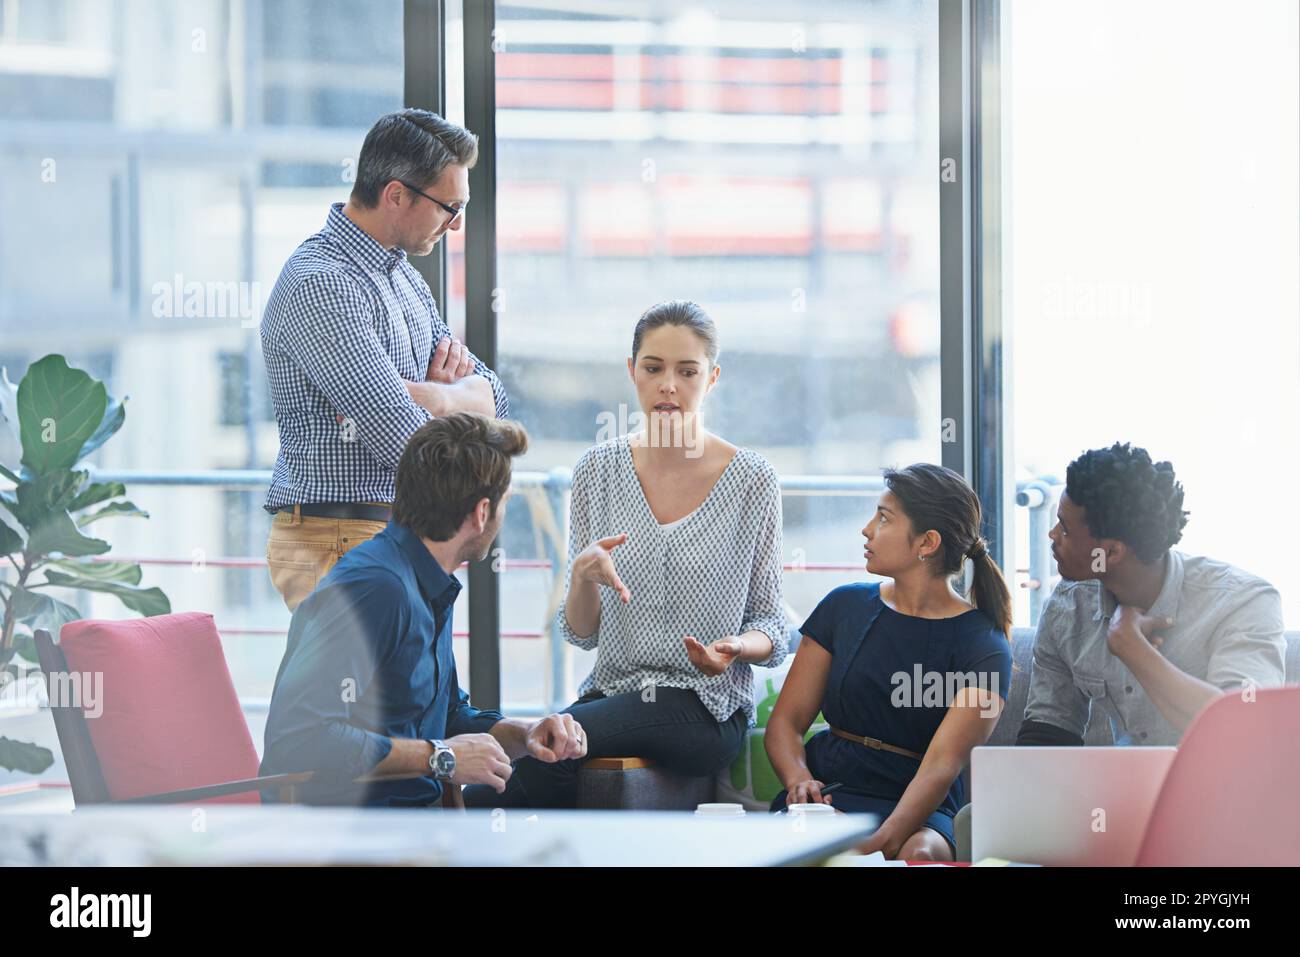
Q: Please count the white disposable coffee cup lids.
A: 2